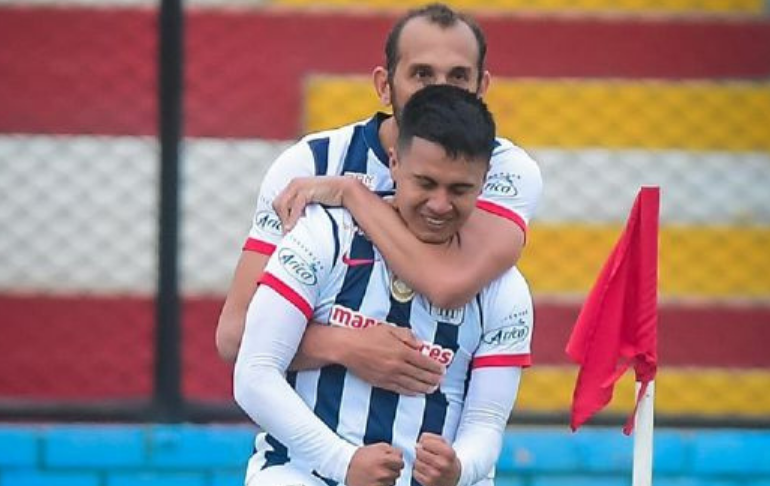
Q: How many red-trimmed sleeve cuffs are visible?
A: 4